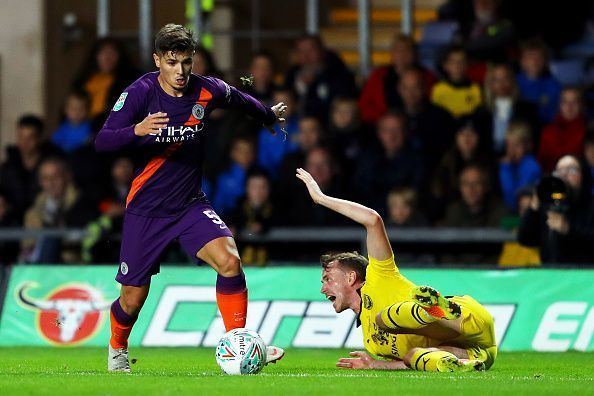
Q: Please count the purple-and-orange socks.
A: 2